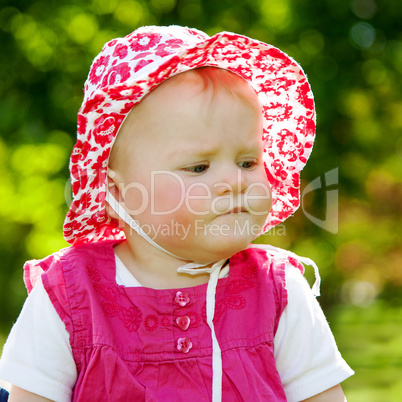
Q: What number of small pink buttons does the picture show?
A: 3